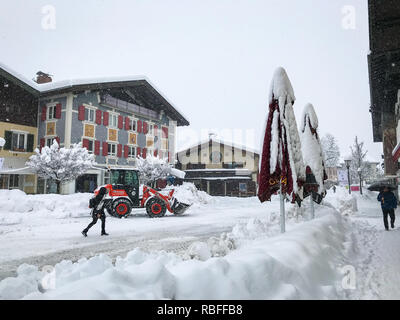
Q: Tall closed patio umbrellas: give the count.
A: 2